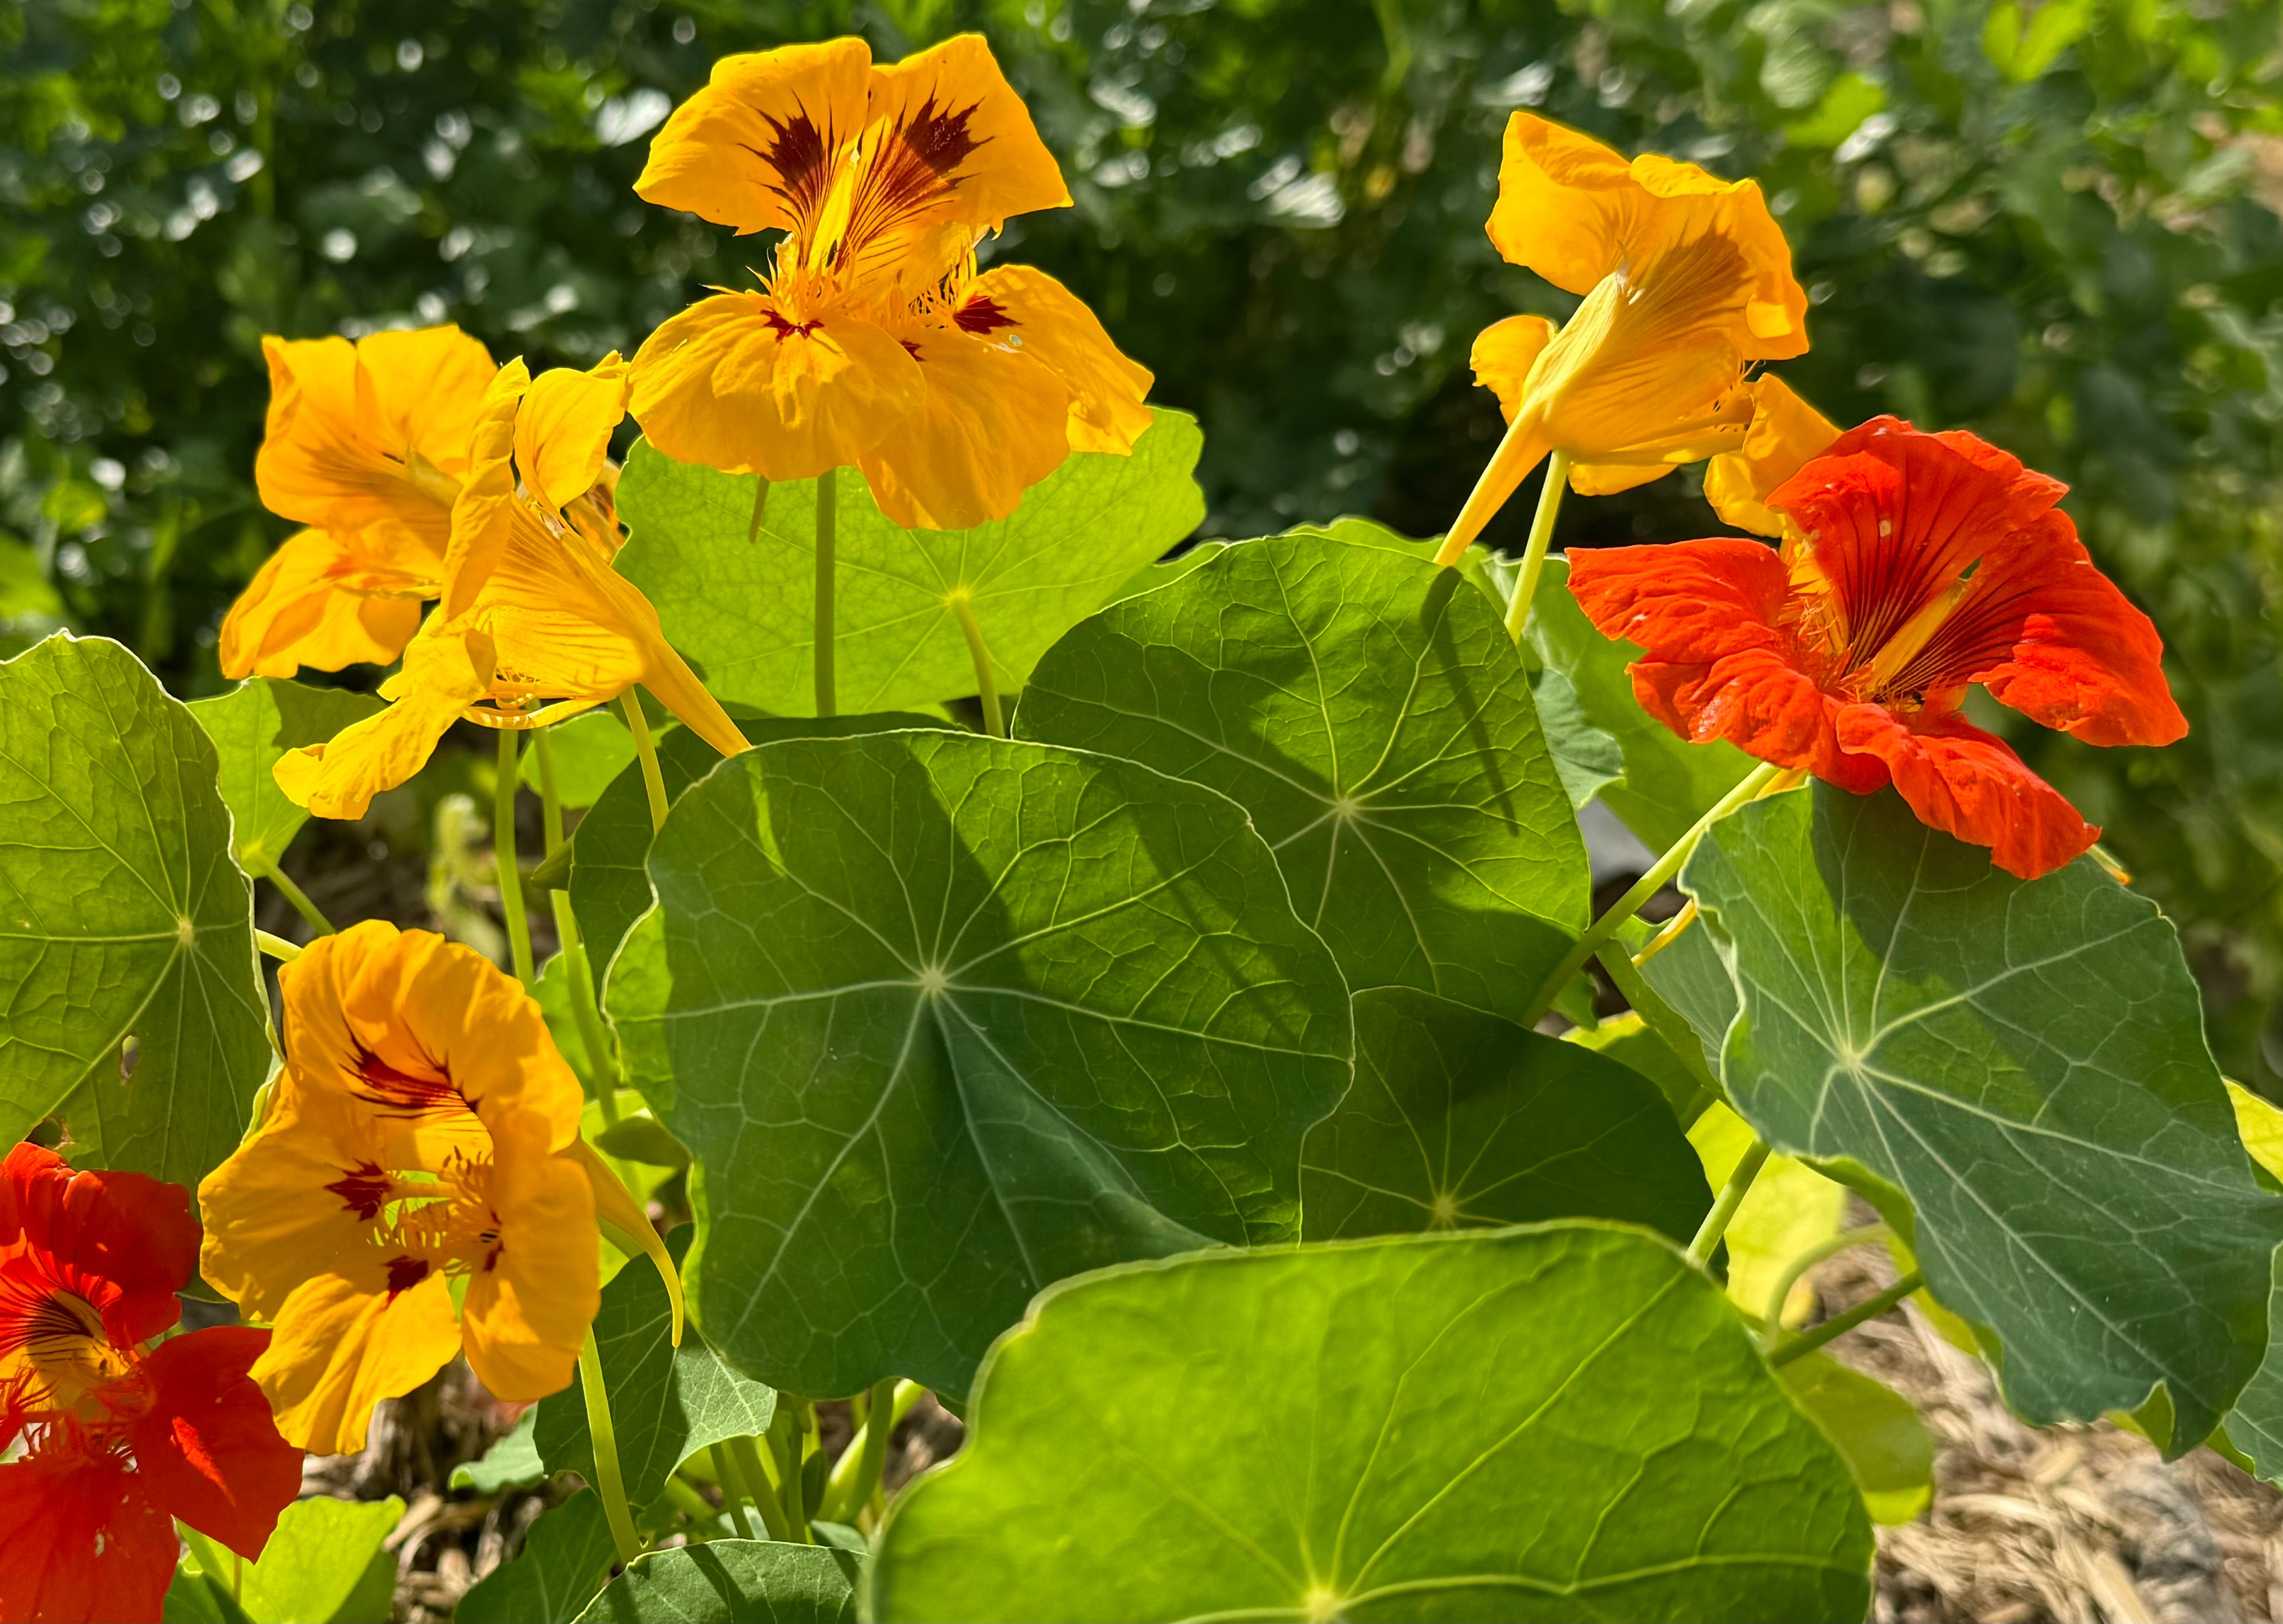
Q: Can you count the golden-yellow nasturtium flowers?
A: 5